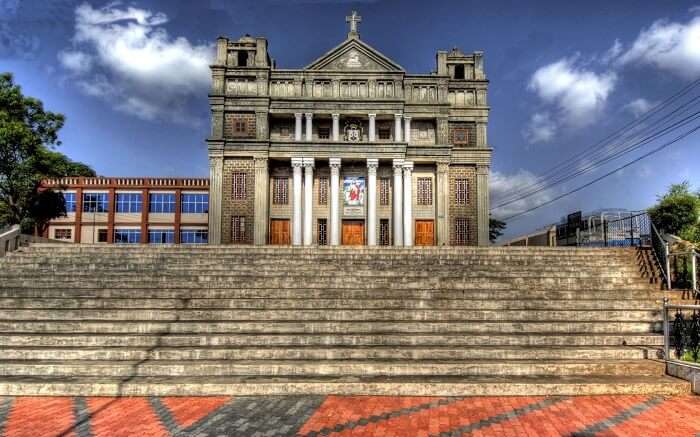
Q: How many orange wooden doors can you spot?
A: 3